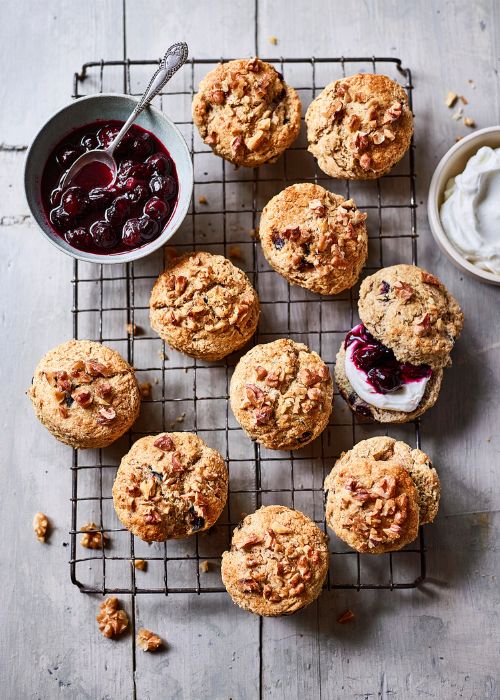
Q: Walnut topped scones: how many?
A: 10